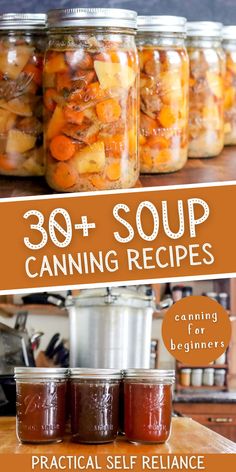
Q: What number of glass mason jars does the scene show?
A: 8